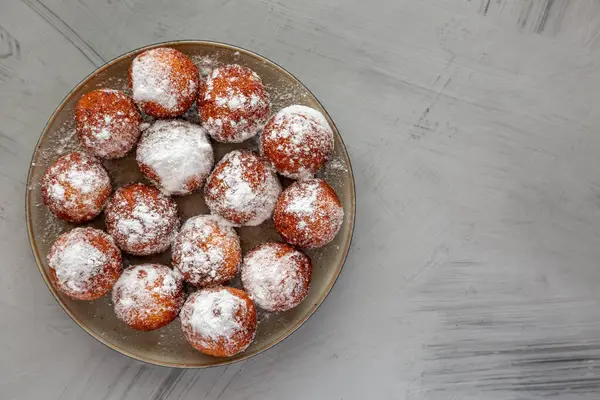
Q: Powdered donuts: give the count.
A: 14